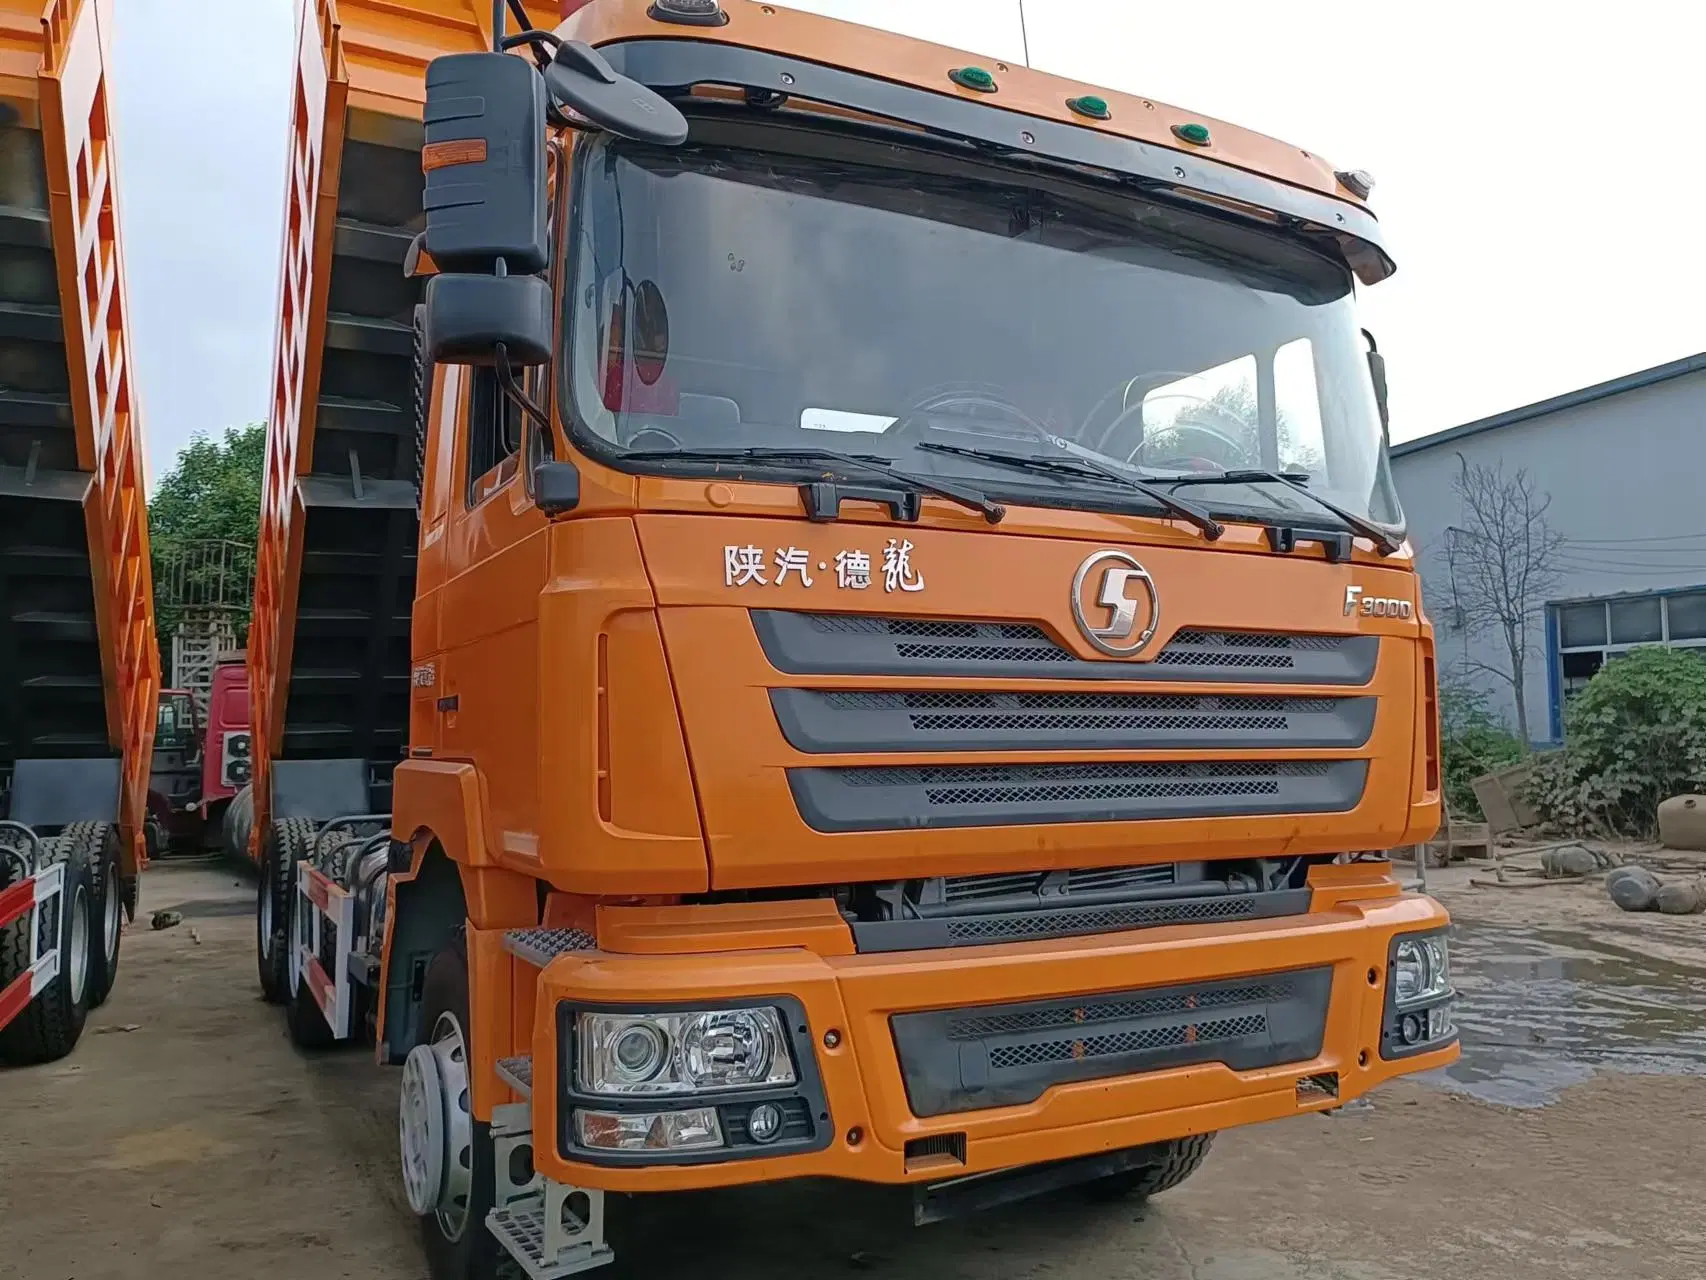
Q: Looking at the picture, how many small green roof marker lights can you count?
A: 3